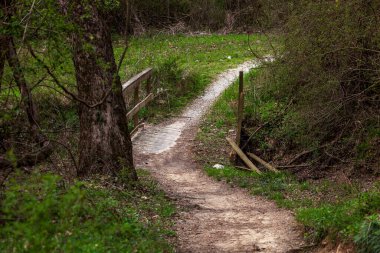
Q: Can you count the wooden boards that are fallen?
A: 2